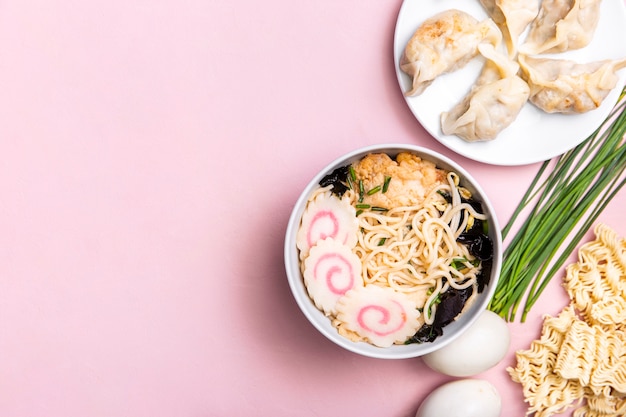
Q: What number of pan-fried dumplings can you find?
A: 5